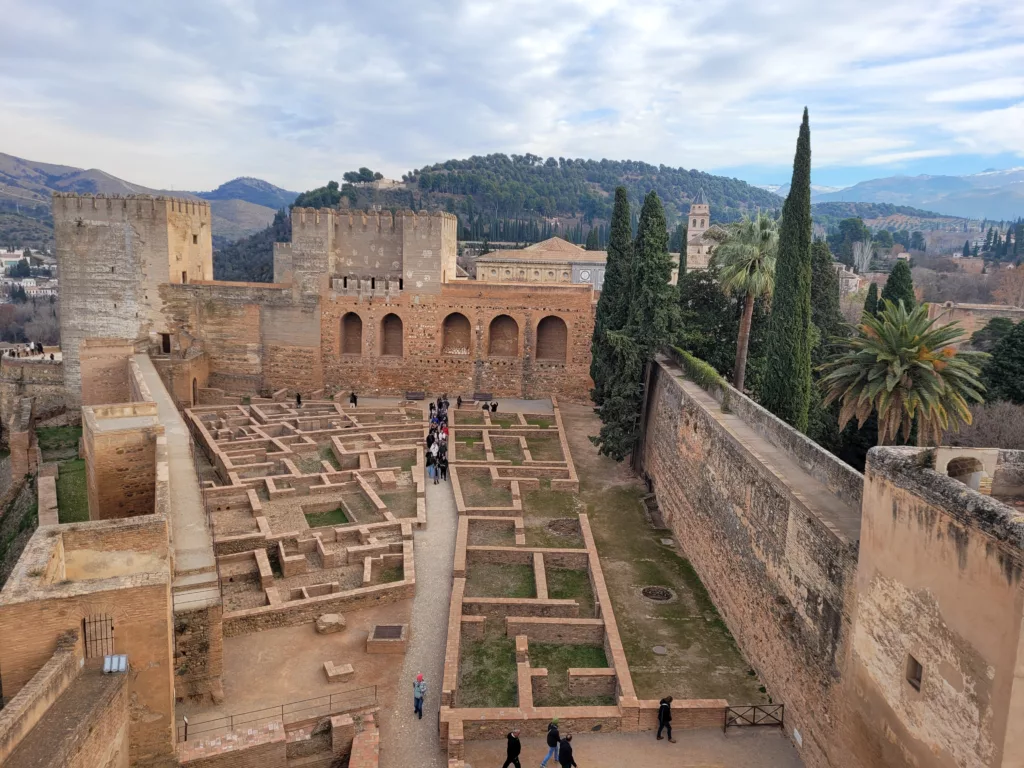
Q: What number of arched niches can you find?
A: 5